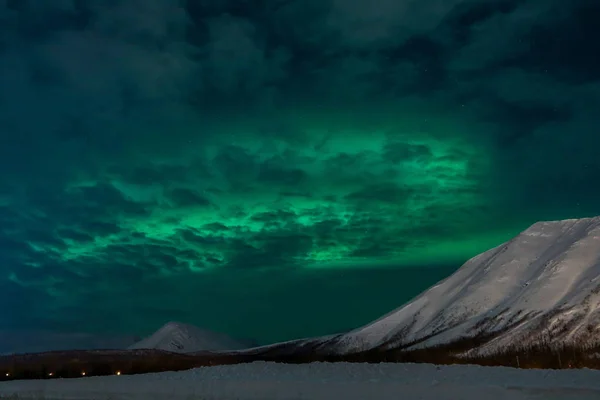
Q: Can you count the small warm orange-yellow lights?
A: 4